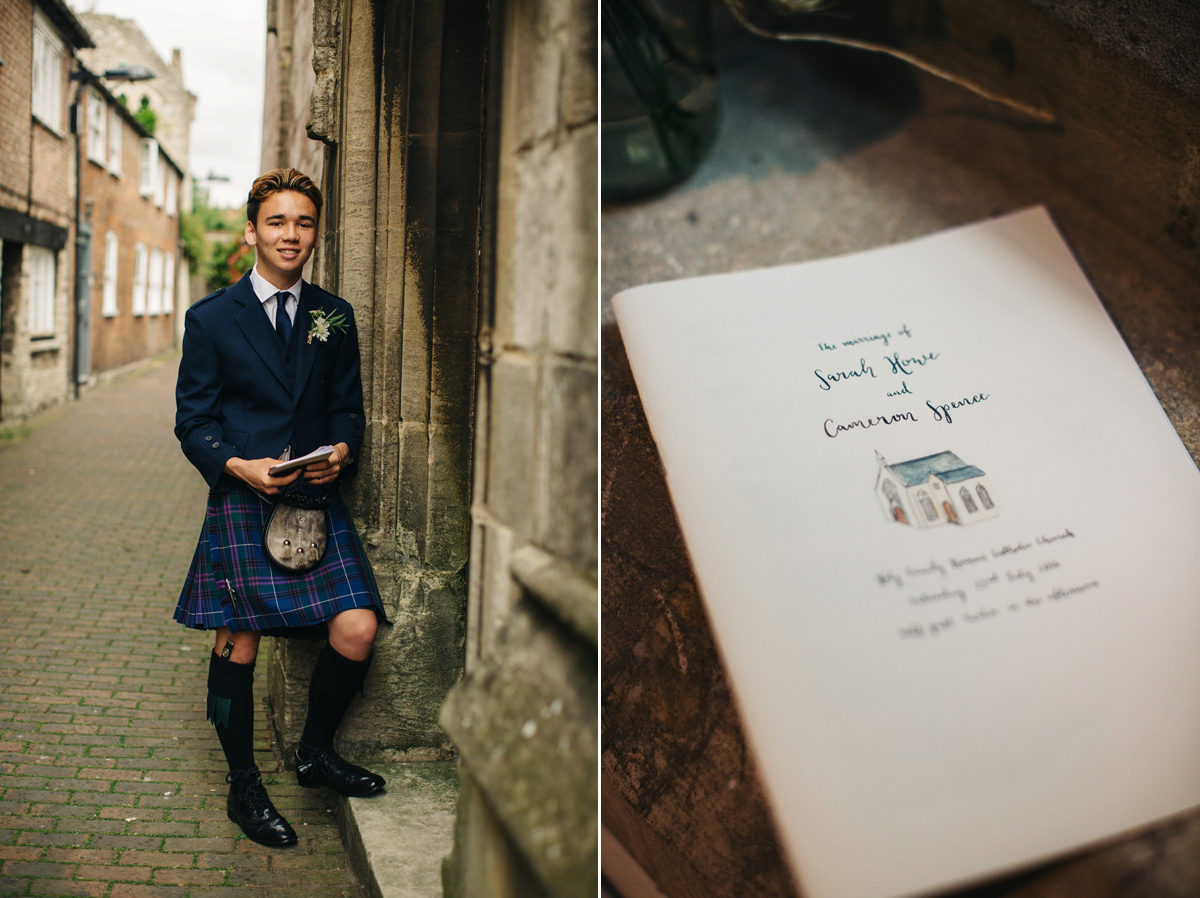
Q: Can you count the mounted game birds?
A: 0